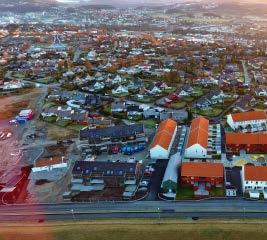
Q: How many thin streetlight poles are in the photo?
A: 3